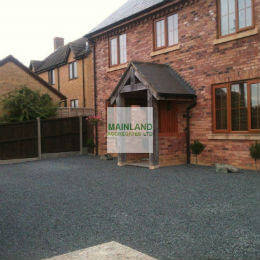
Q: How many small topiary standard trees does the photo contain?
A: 2